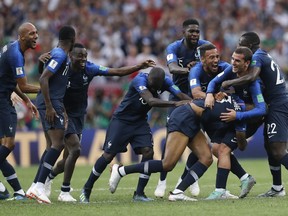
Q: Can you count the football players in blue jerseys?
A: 9